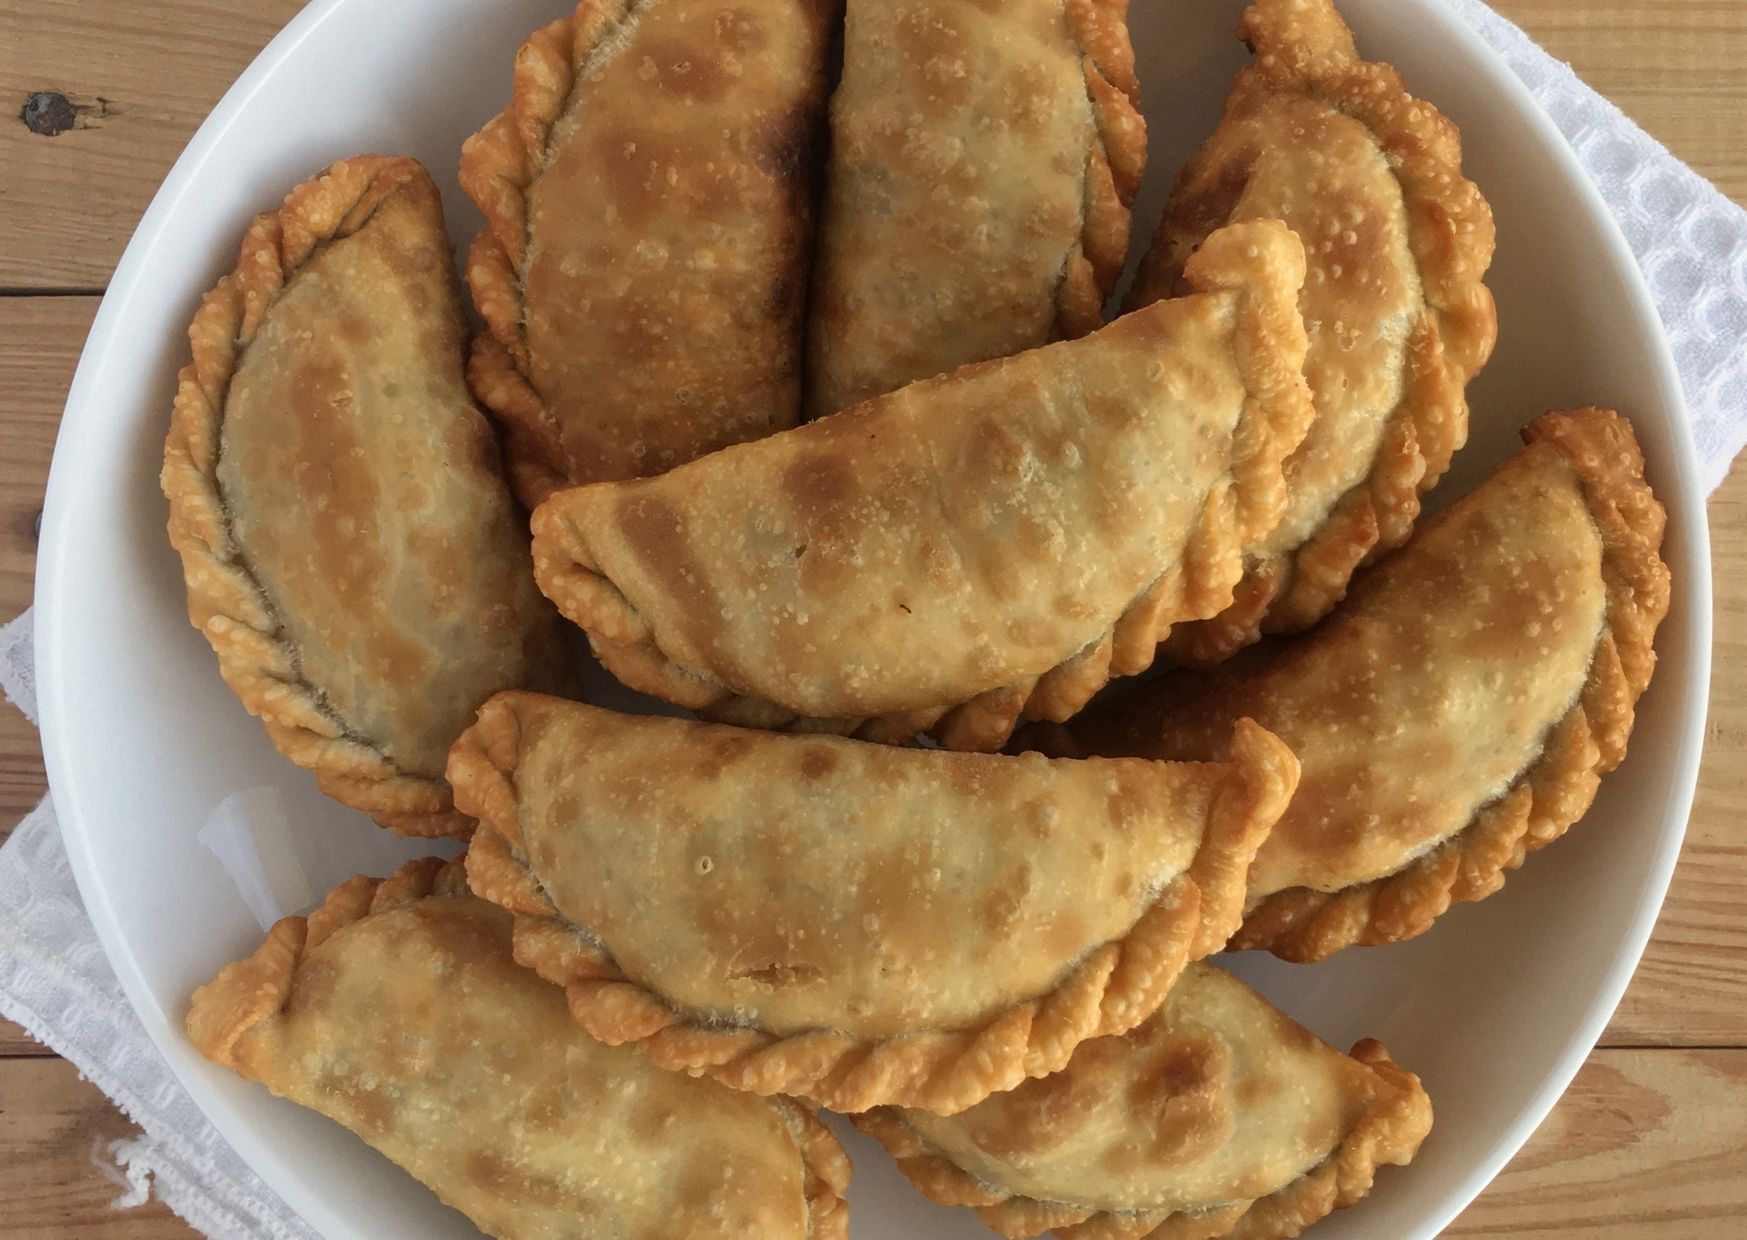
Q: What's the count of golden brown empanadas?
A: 9